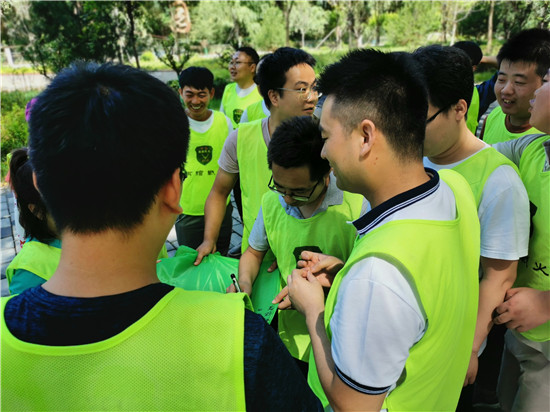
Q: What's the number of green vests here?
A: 12